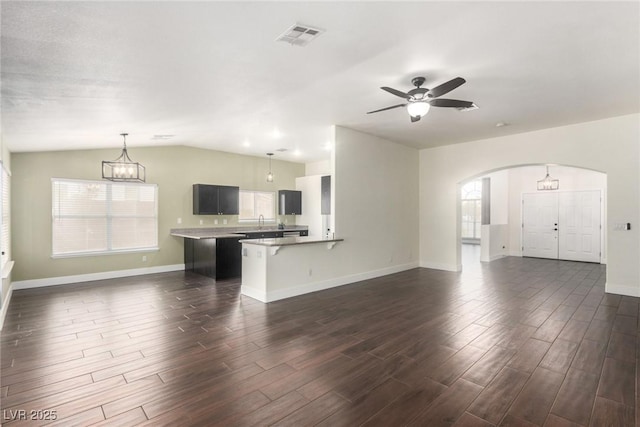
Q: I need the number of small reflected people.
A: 0